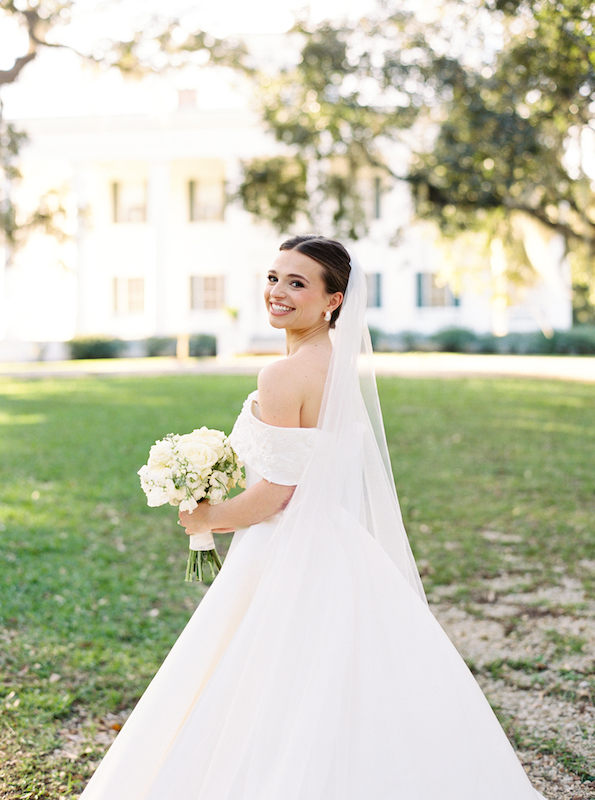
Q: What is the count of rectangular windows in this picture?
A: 7